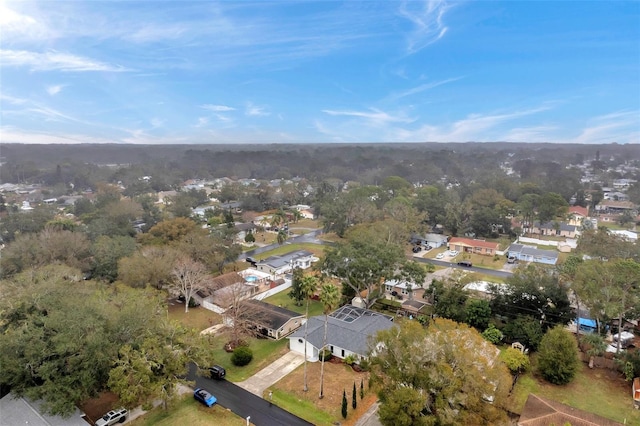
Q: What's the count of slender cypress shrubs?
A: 3